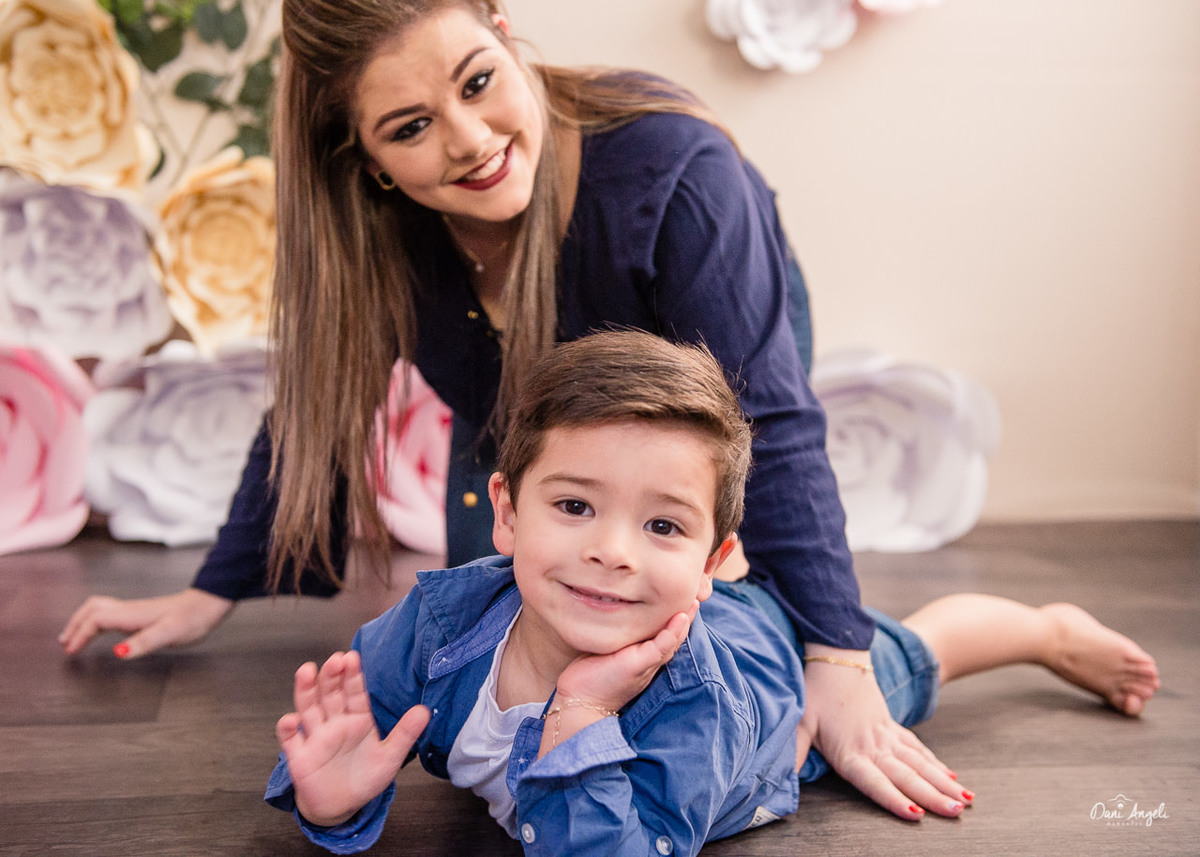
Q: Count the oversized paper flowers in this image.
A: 9